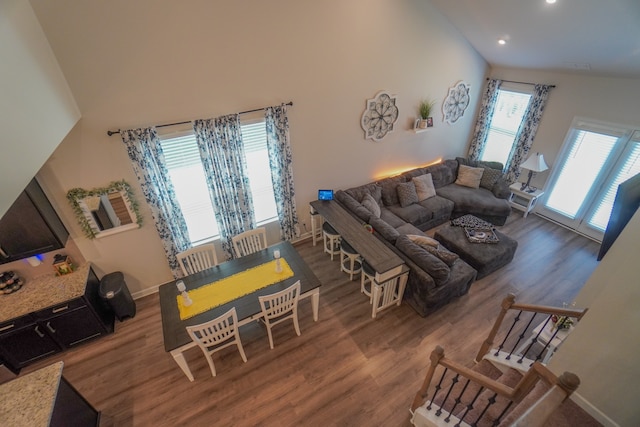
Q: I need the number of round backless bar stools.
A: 3